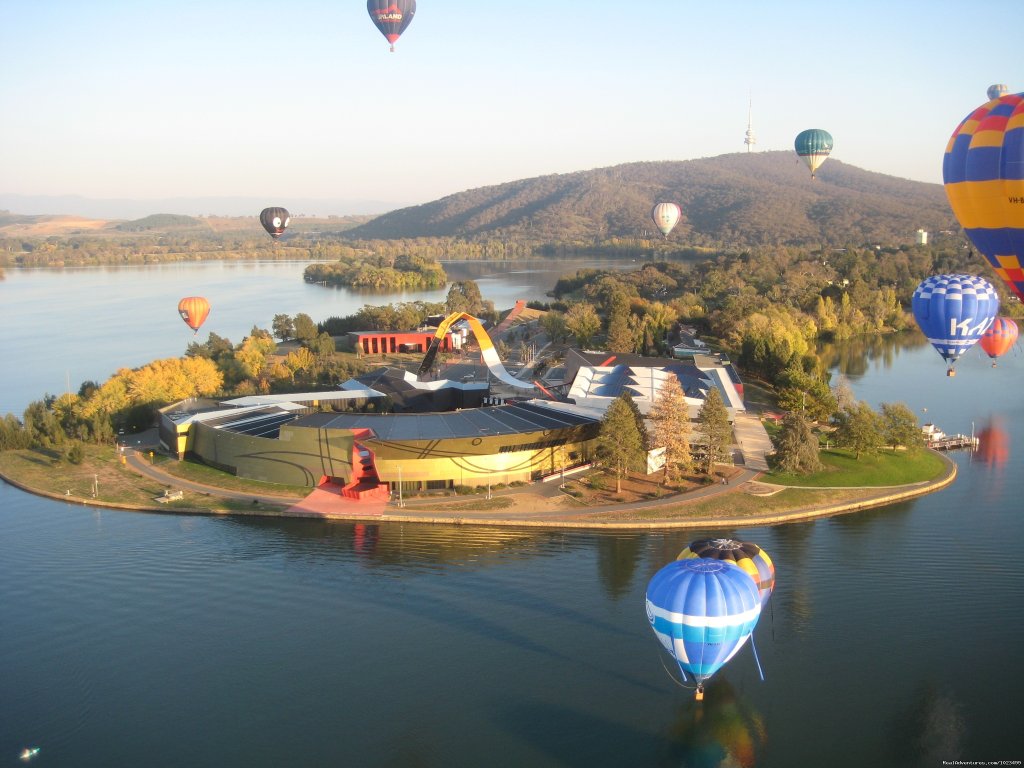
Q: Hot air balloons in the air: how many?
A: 11